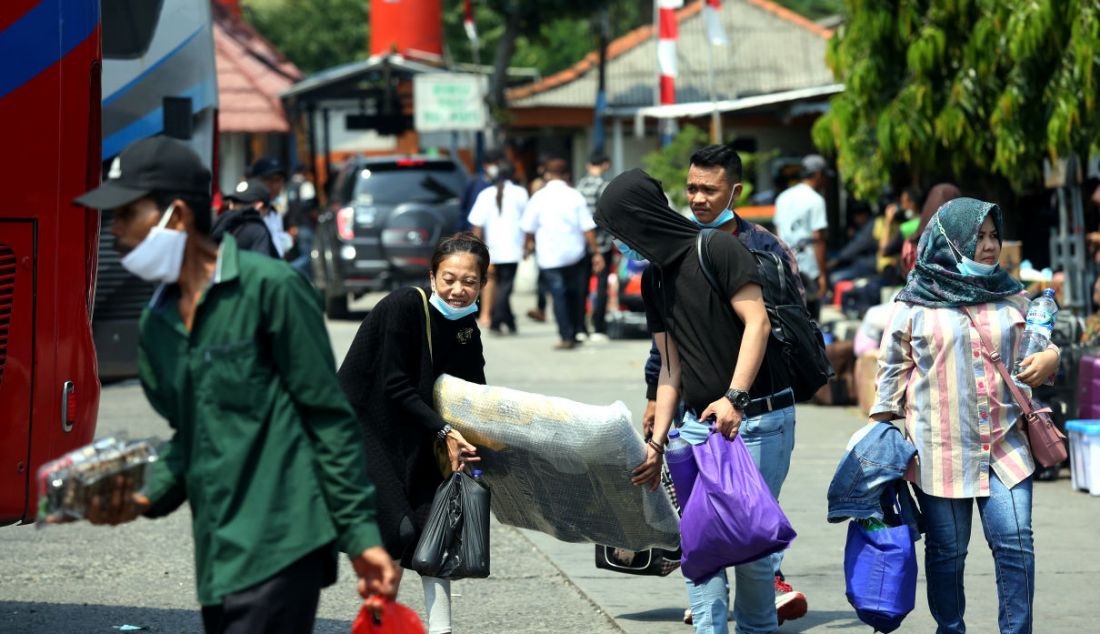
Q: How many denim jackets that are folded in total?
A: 1